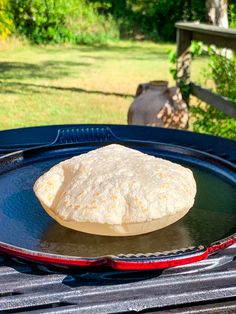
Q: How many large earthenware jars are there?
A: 1